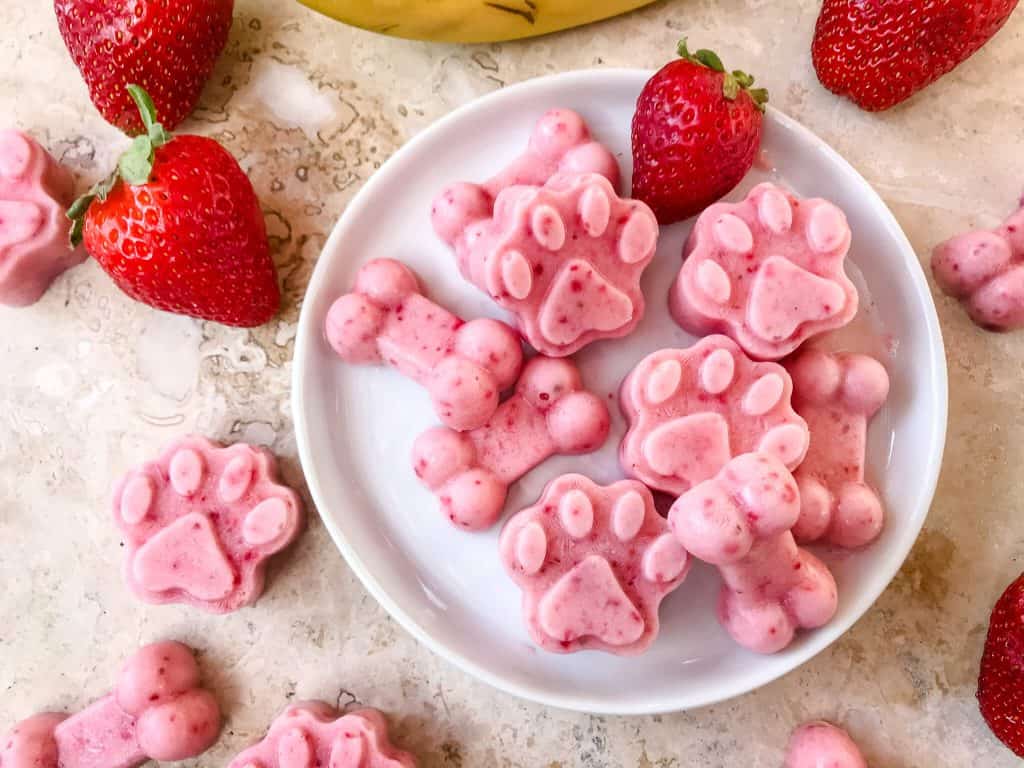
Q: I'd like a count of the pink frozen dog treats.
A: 15